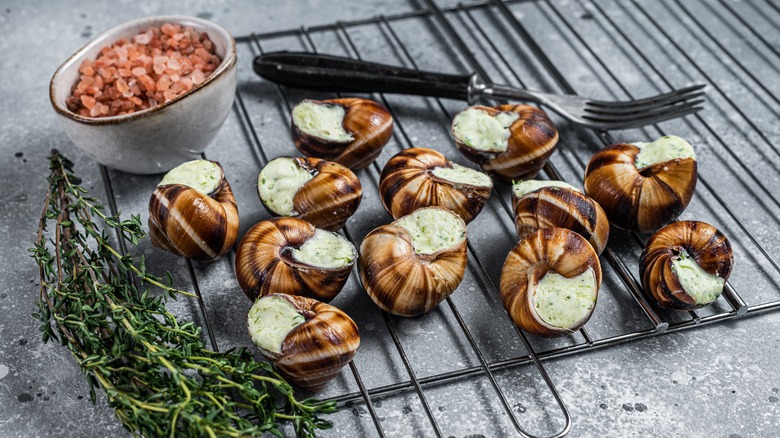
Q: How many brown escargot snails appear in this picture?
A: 12